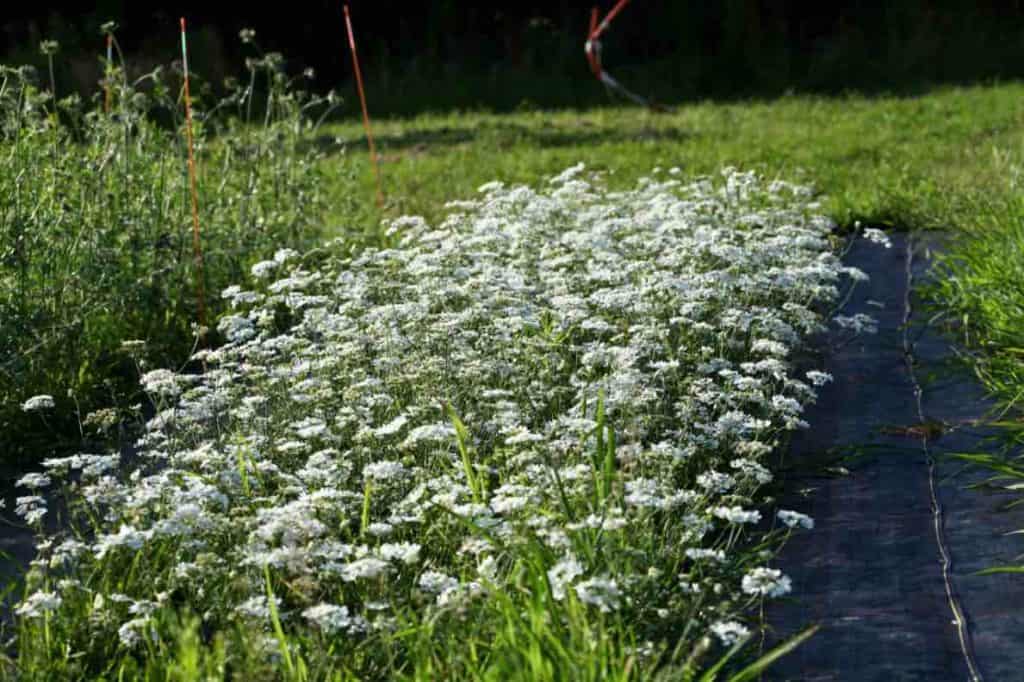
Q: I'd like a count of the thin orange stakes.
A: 3